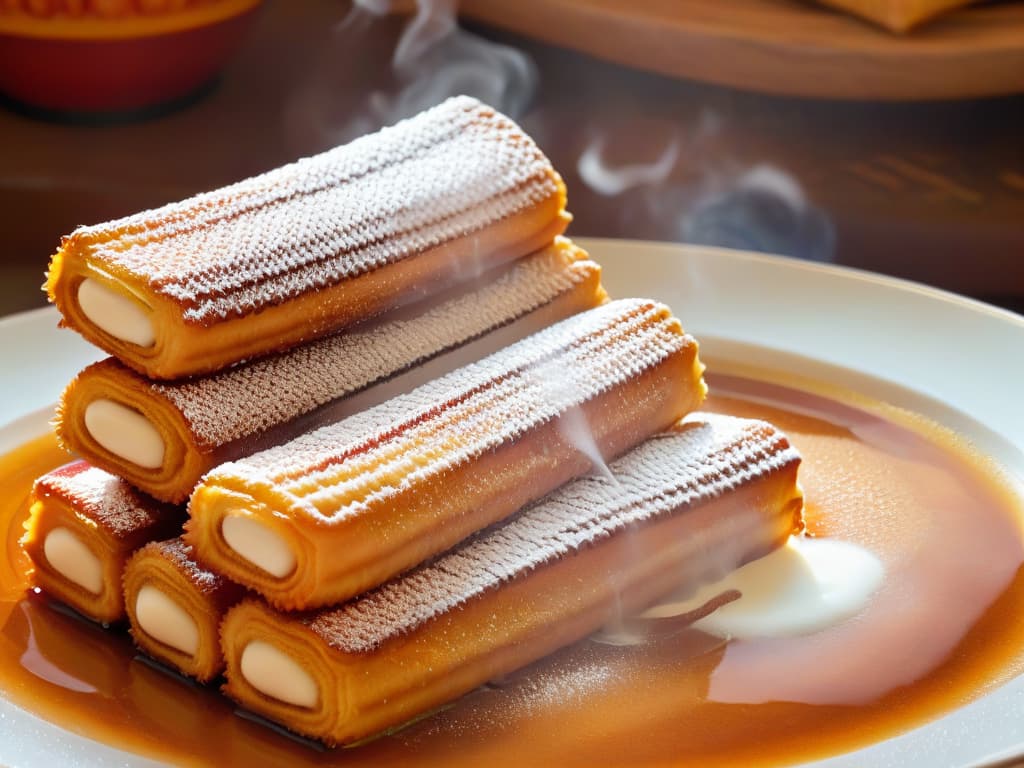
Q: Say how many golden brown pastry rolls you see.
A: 6